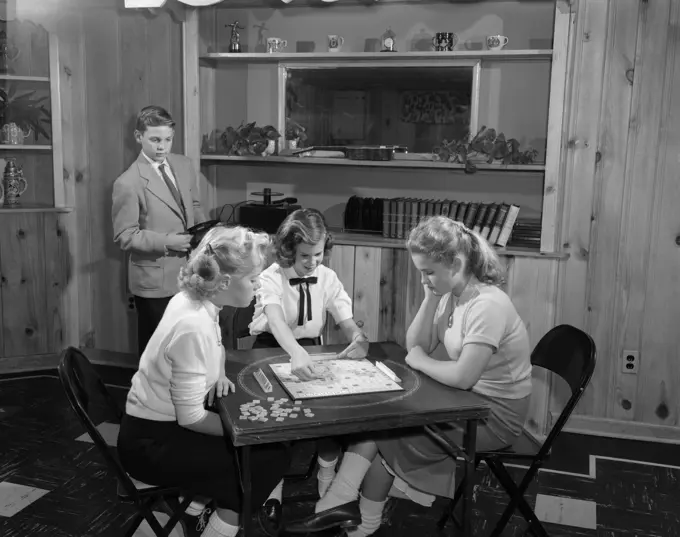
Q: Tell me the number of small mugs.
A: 4